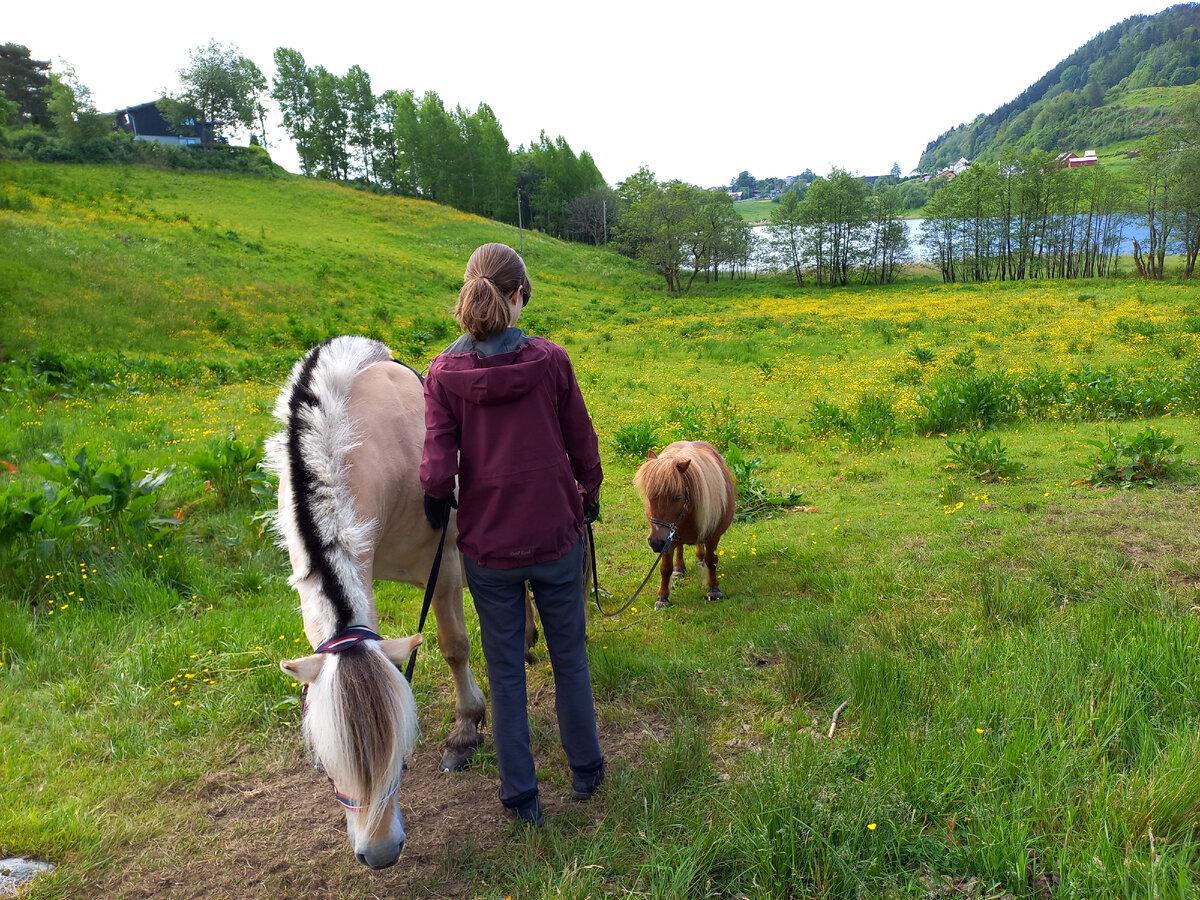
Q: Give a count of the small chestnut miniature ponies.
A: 1